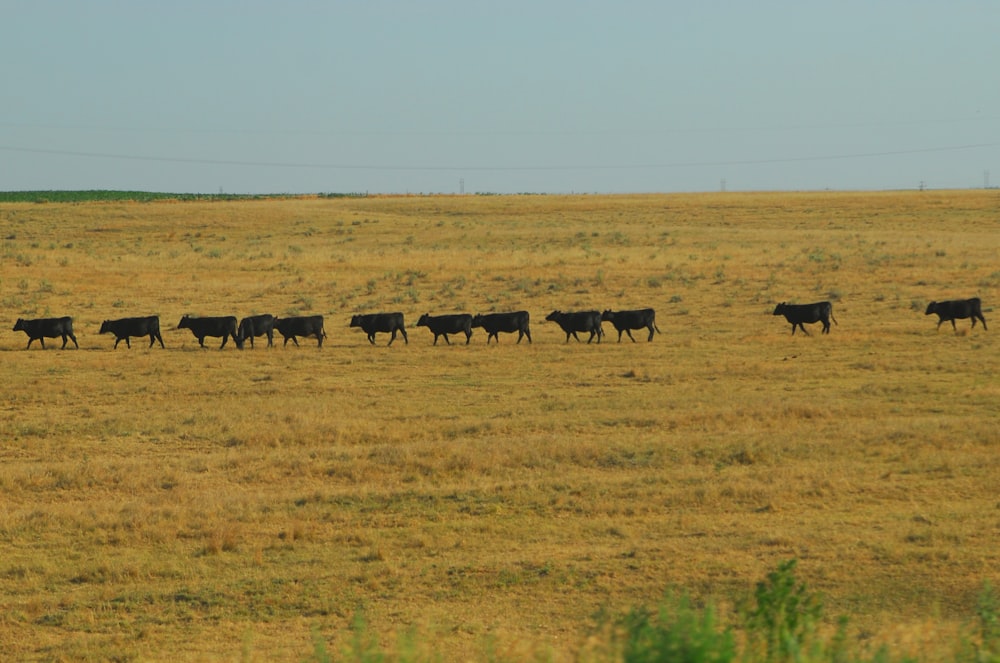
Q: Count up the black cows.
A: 12